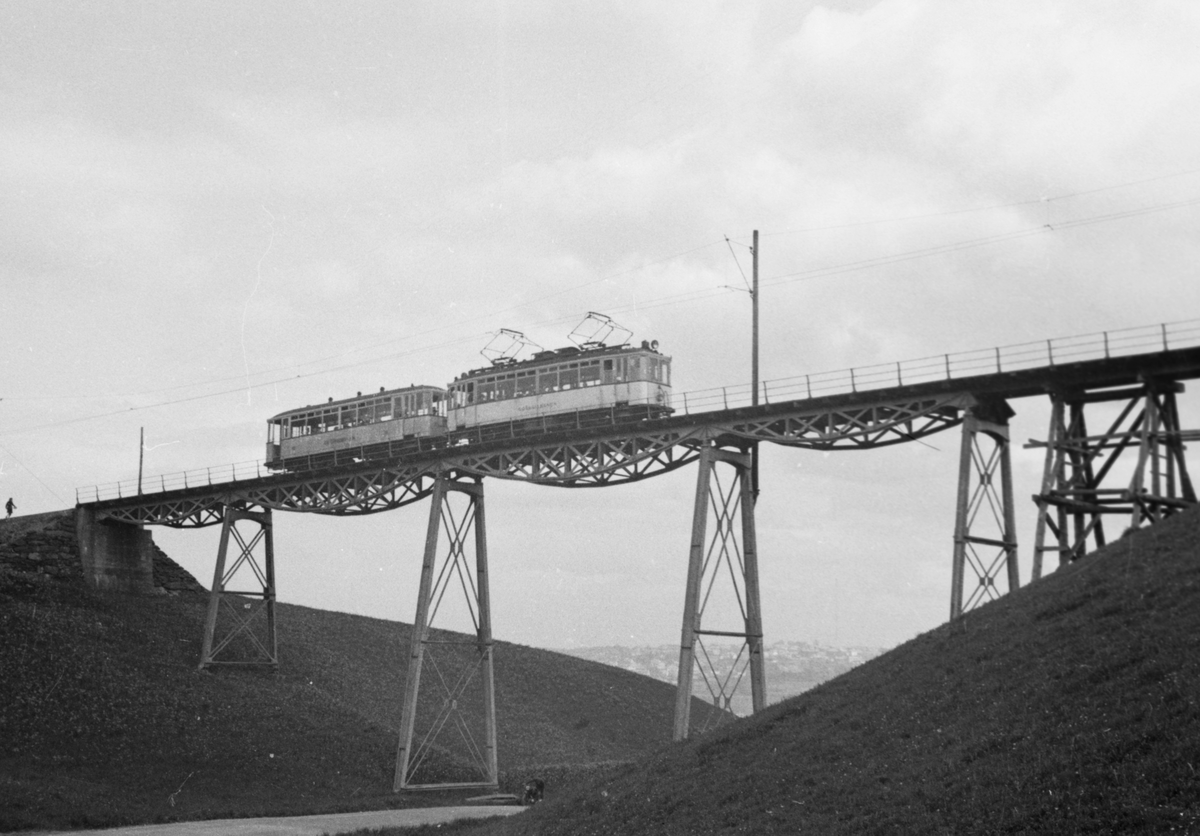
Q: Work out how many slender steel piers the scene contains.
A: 4